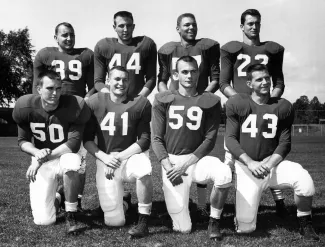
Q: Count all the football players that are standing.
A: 4